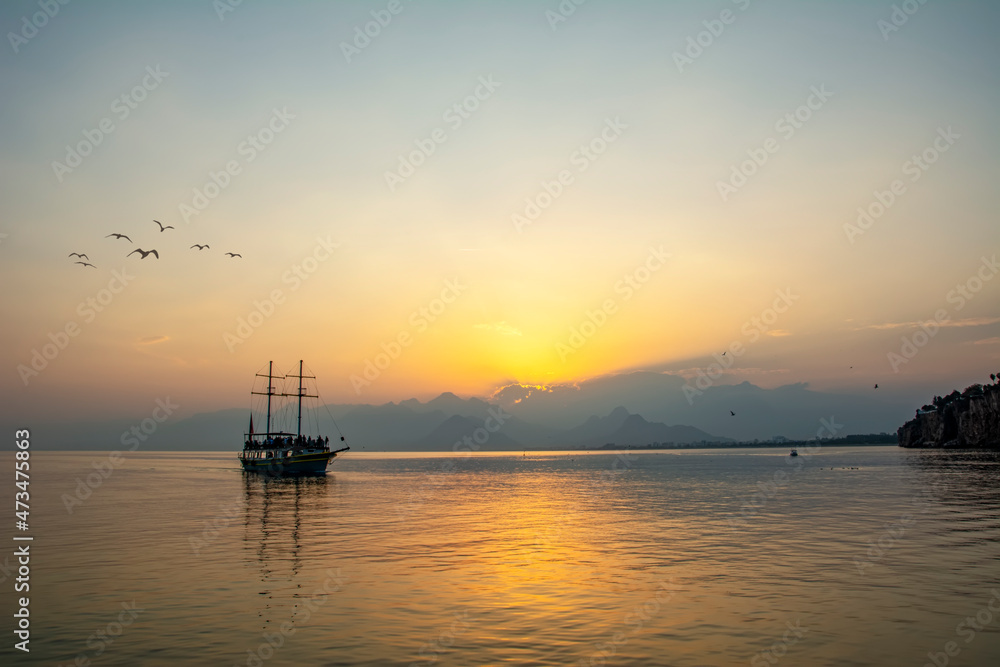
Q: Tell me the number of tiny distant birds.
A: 4